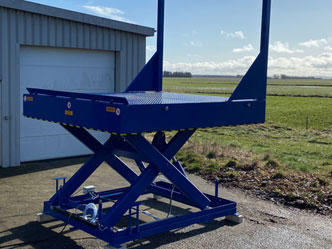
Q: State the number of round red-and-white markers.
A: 3